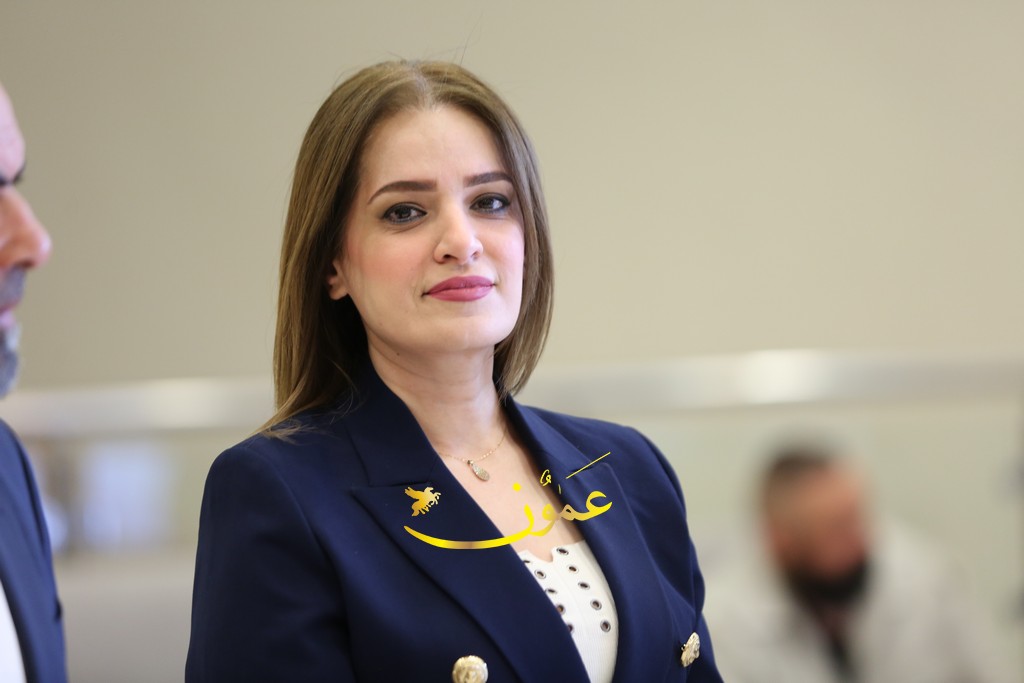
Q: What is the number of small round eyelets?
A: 10